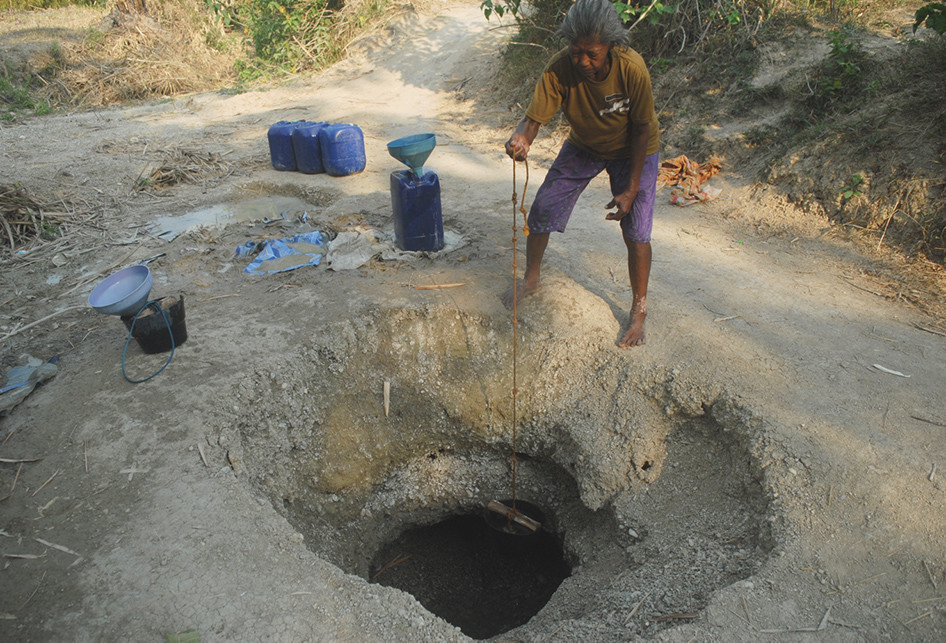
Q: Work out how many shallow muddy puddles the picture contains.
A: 1